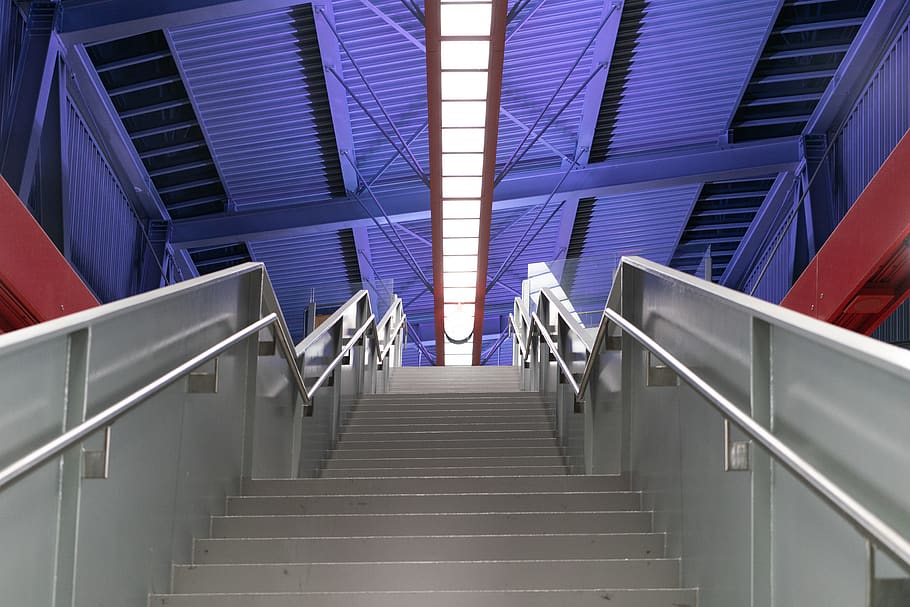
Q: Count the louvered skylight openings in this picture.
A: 4